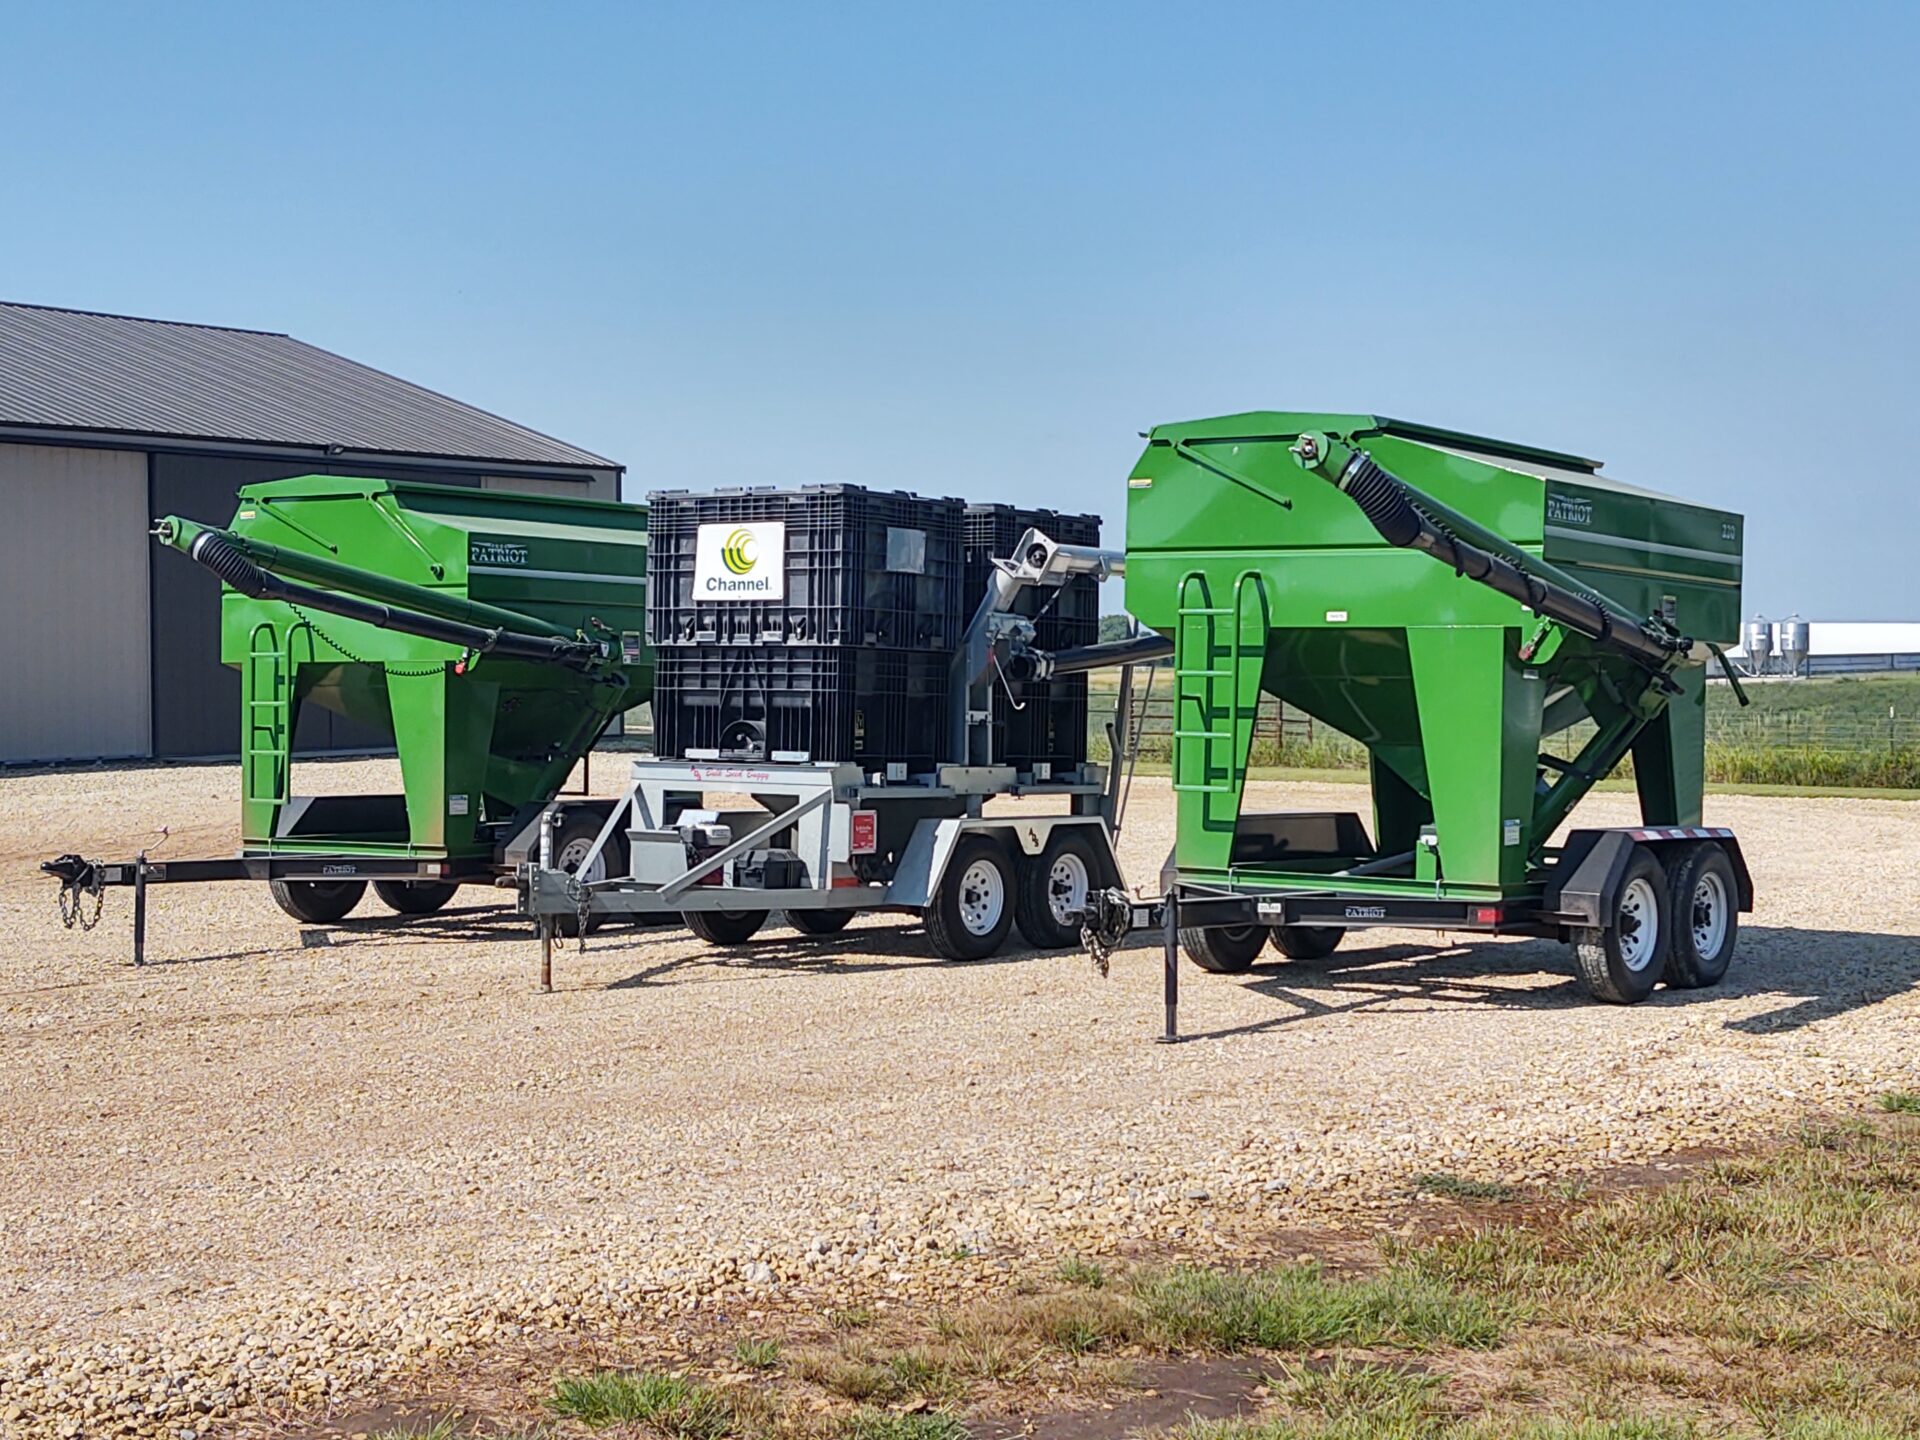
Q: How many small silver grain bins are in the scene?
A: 2